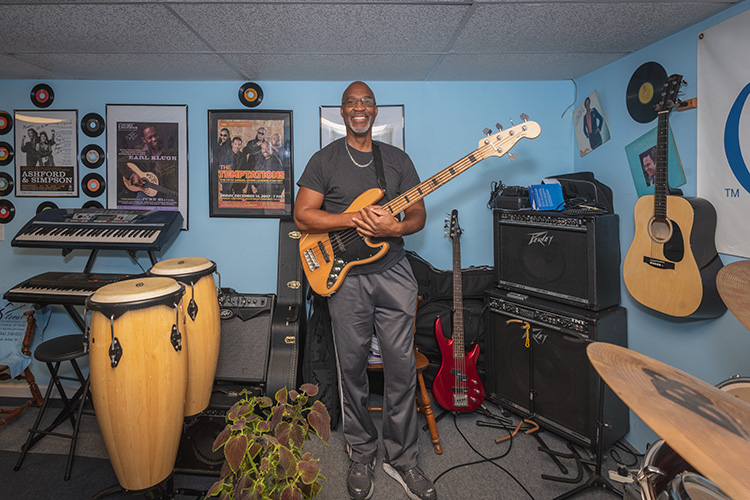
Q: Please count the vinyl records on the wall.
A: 12